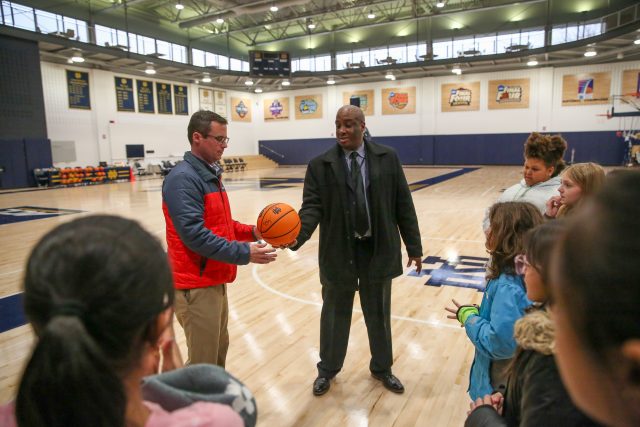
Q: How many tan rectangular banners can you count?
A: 9